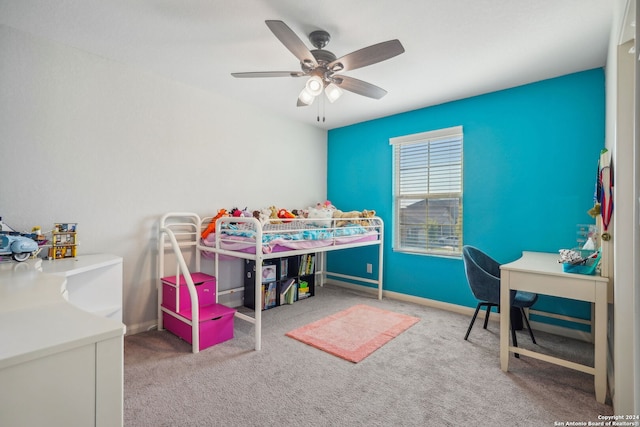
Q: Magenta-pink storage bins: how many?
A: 2